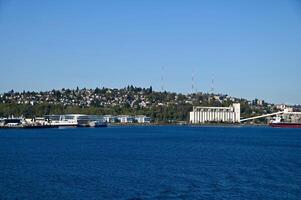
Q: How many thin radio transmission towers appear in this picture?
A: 3